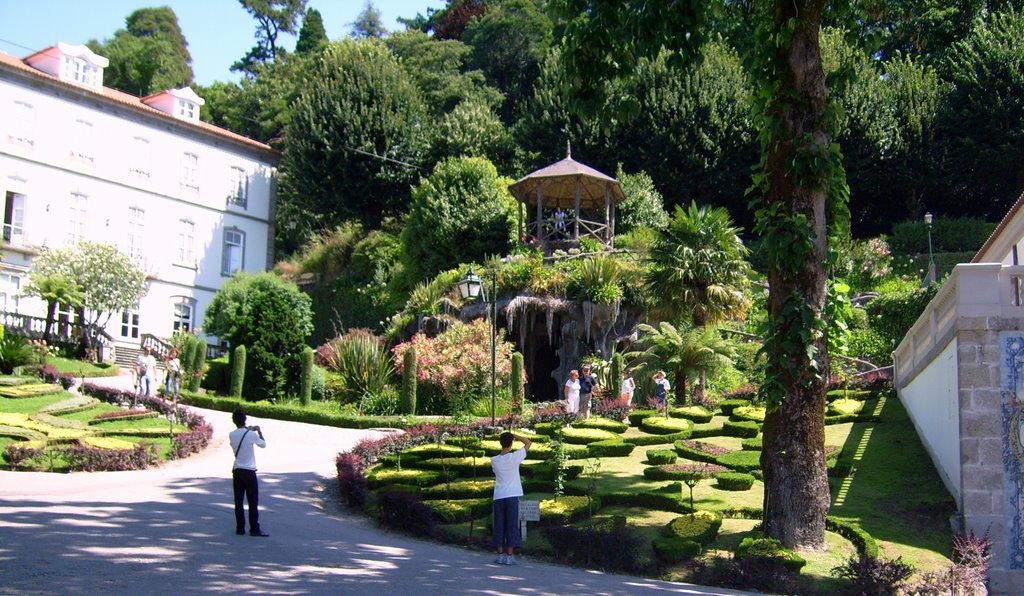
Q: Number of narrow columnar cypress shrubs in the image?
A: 7